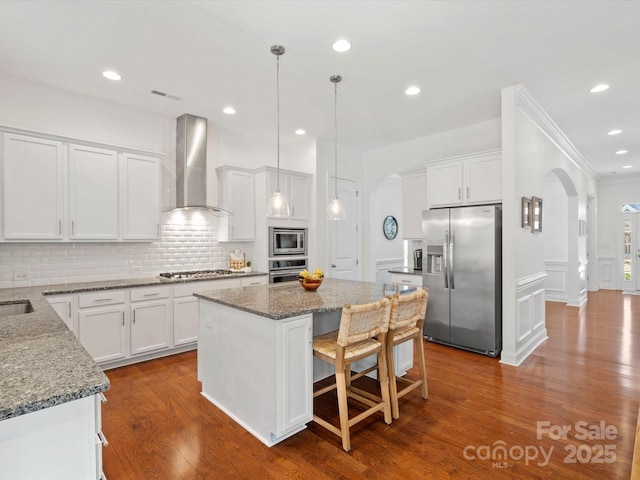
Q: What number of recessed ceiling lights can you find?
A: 9